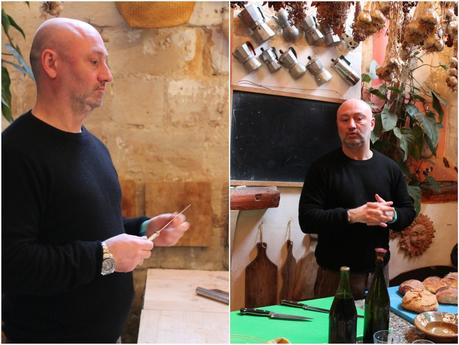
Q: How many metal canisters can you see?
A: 9